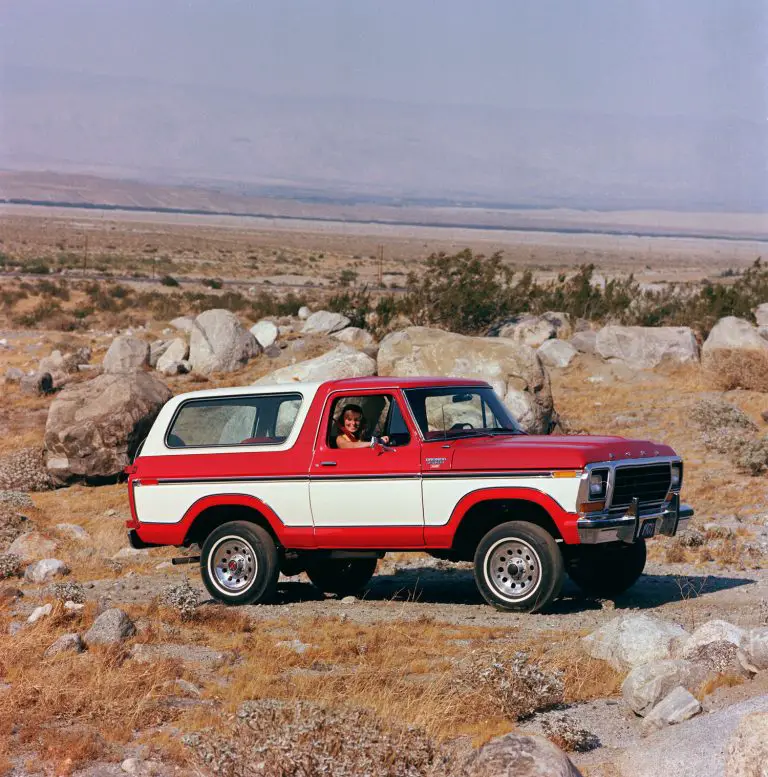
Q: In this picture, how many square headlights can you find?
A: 2